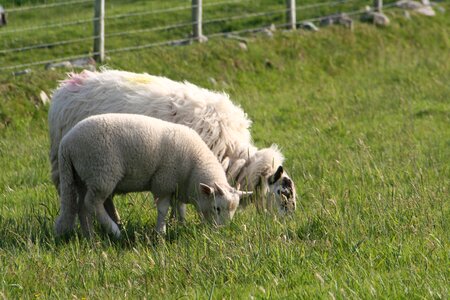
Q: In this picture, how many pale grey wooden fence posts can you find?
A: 4